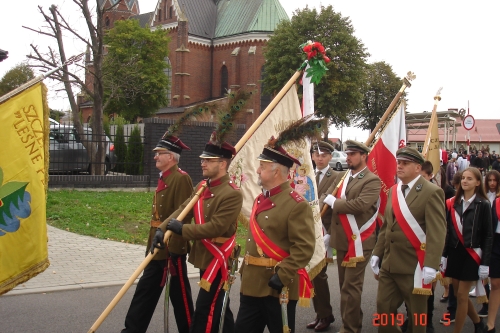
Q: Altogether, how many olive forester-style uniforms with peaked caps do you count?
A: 3